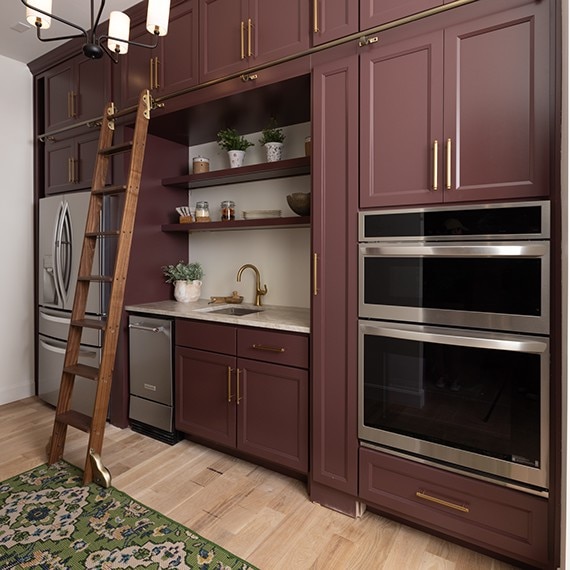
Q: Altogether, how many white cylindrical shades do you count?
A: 3